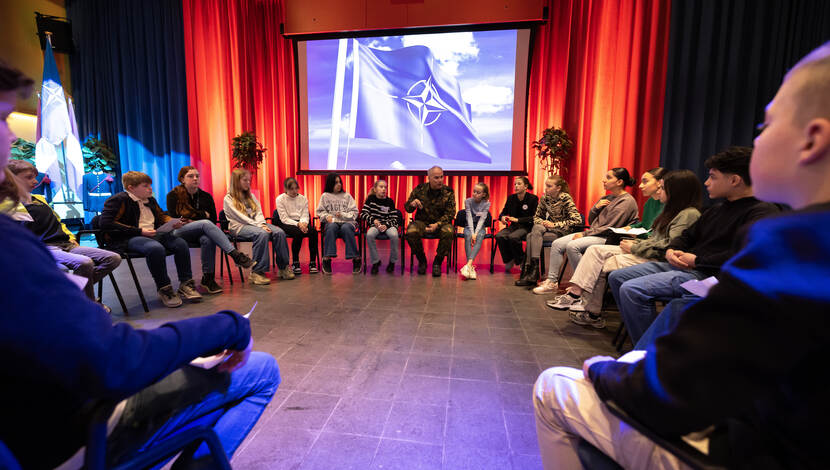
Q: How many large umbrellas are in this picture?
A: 0